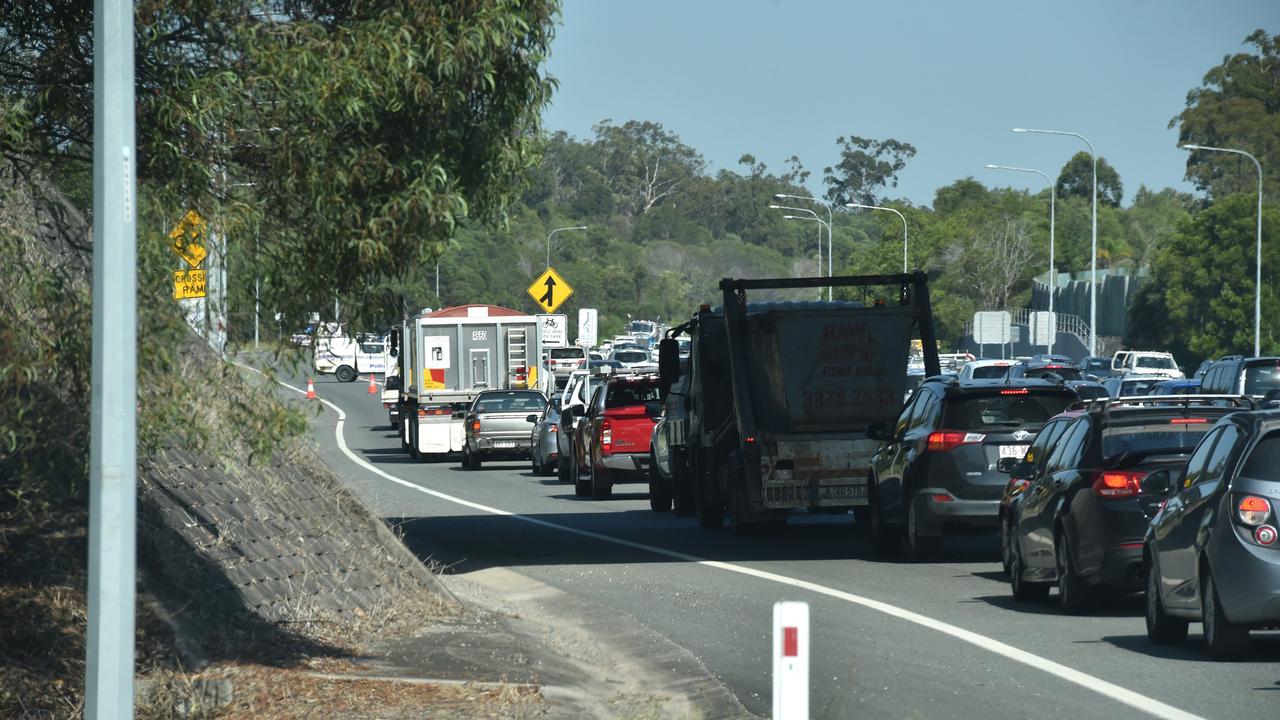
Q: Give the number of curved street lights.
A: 8